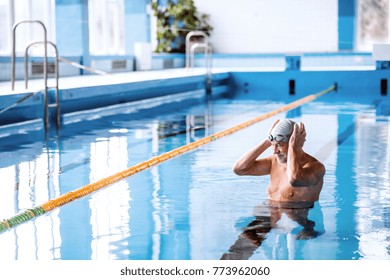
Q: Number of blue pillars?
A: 3